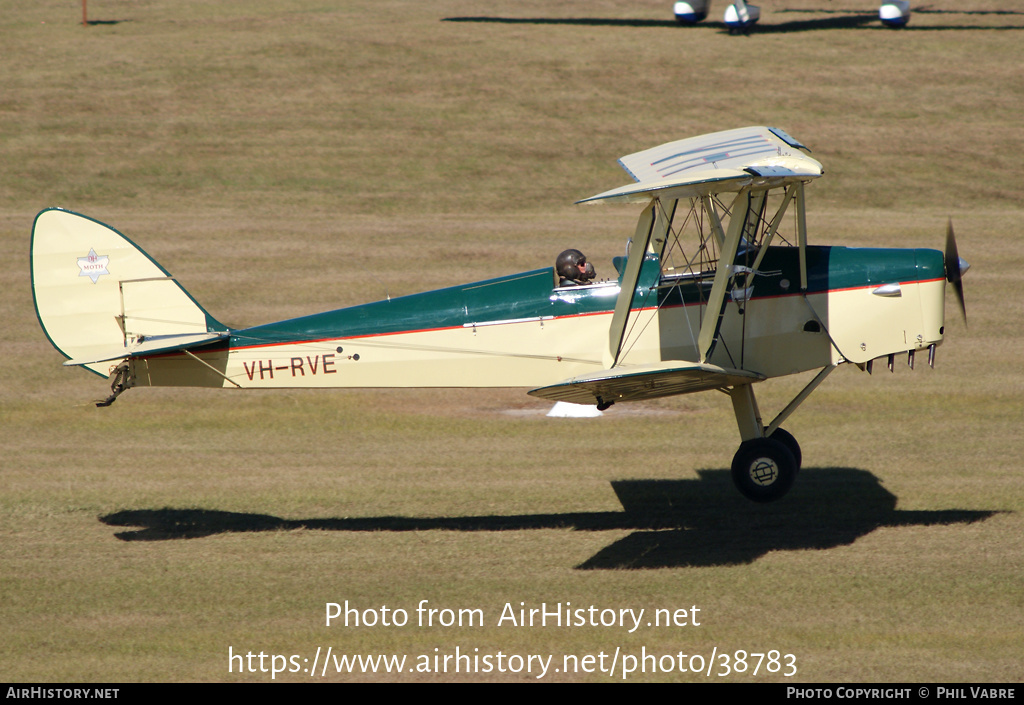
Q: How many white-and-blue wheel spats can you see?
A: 3